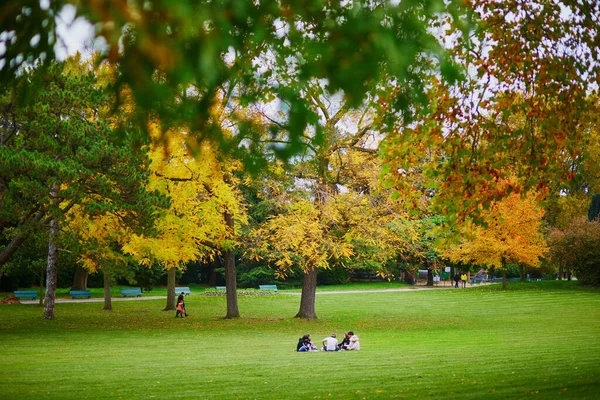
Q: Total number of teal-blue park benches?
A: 6